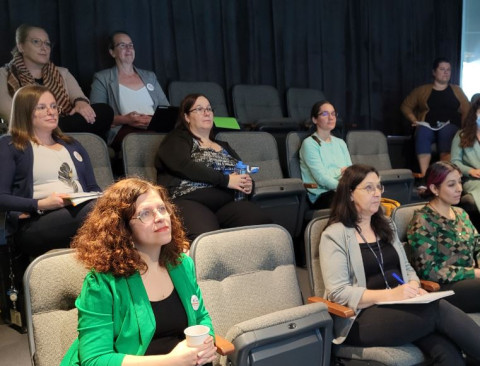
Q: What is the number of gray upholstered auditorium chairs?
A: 12